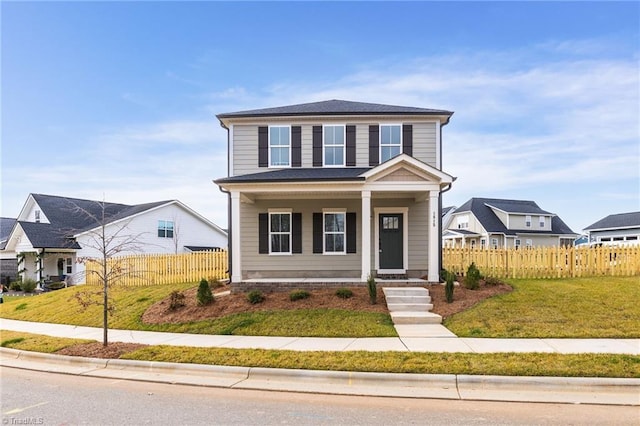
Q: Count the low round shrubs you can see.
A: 3